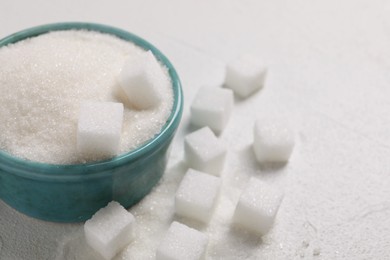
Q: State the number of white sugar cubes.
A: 10